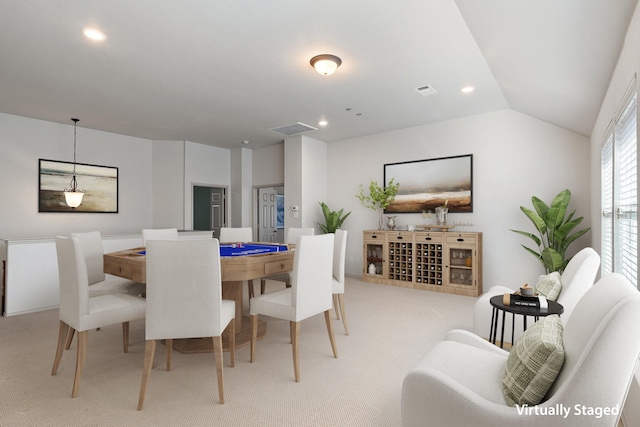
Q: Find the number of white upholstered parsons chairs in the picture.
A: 8